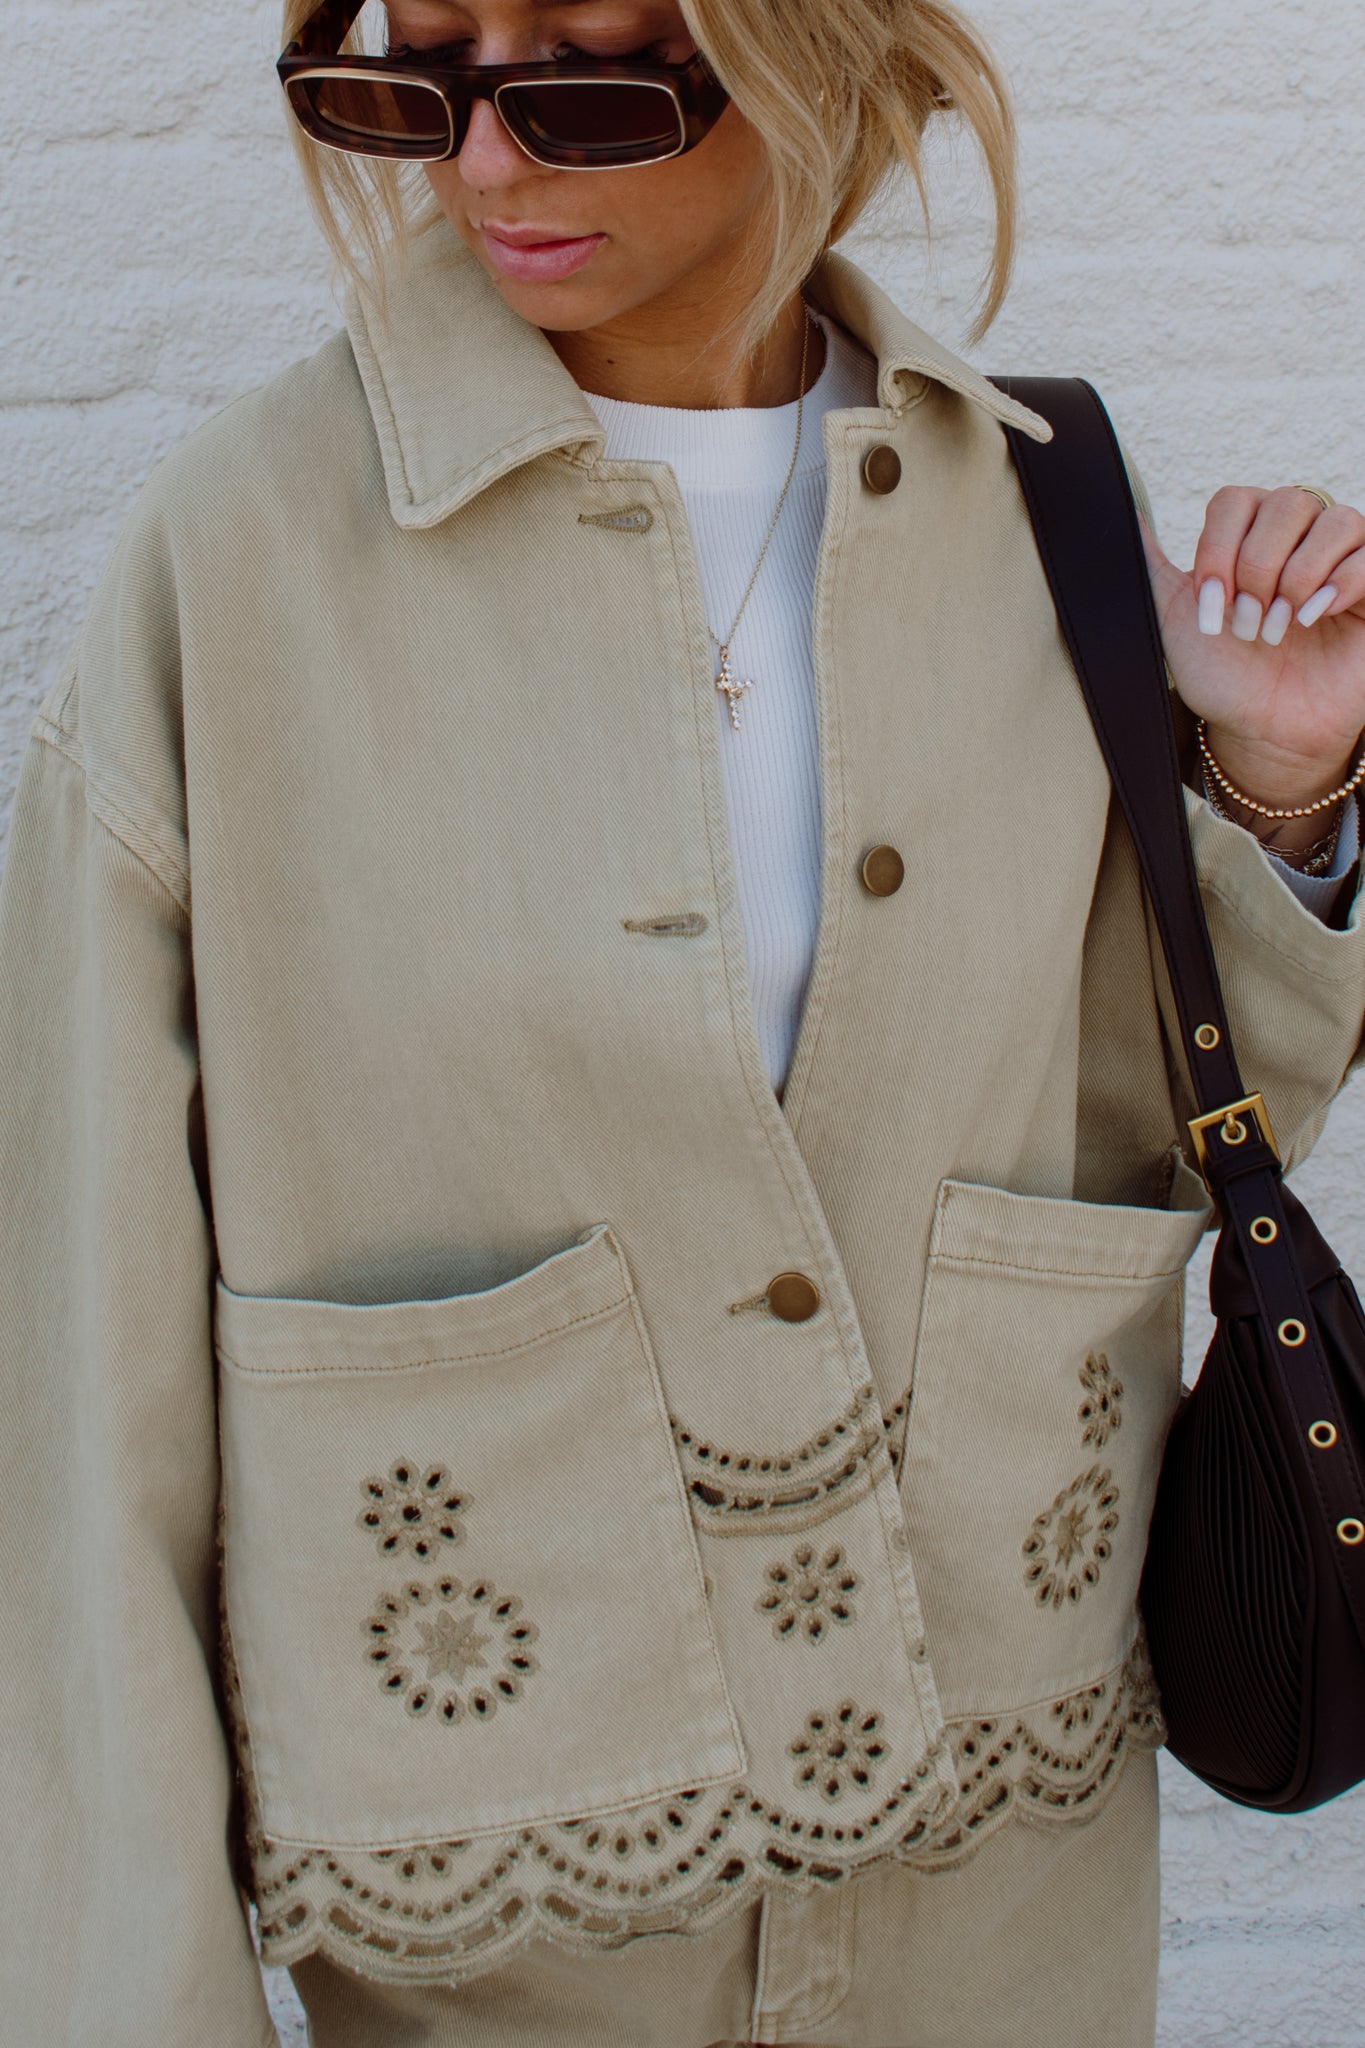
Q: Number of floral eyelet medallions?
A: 6